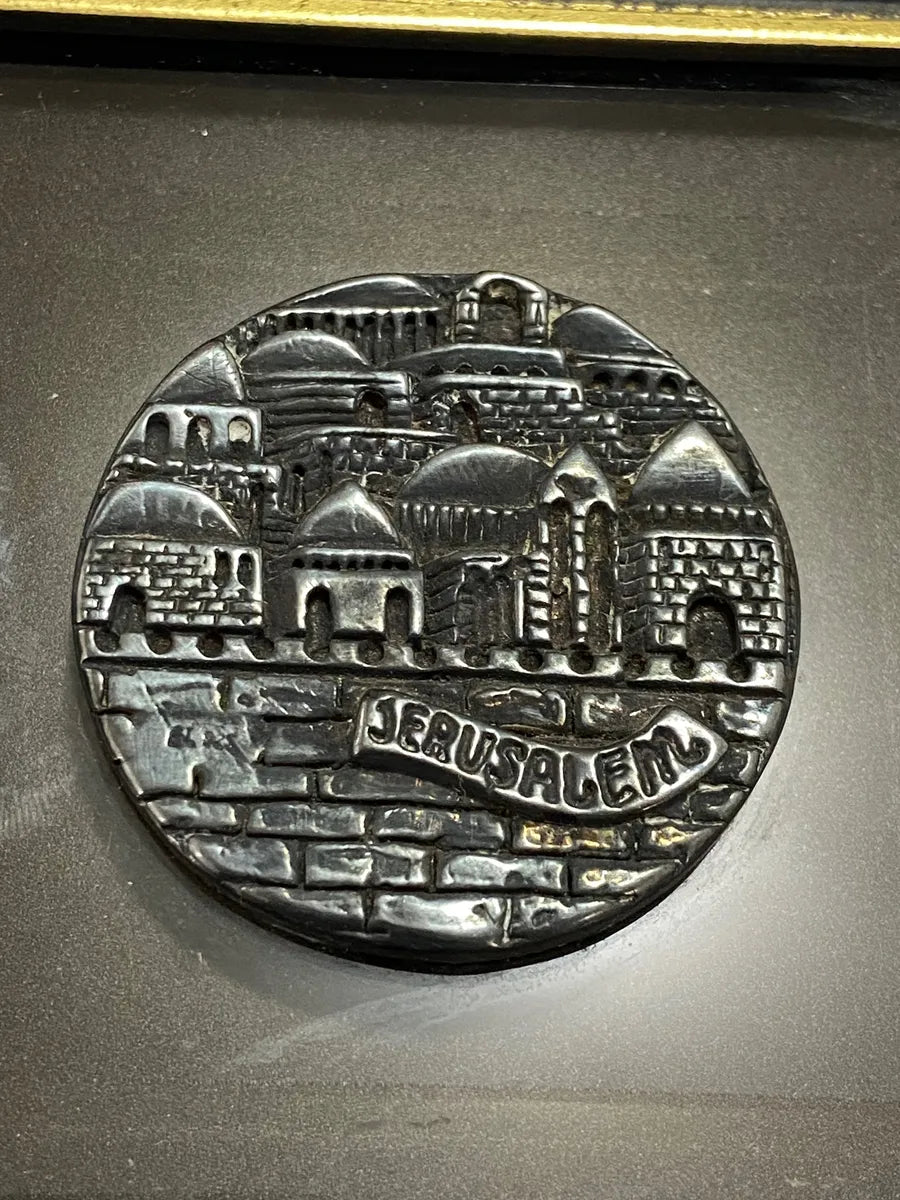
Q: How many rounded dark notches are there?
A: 13